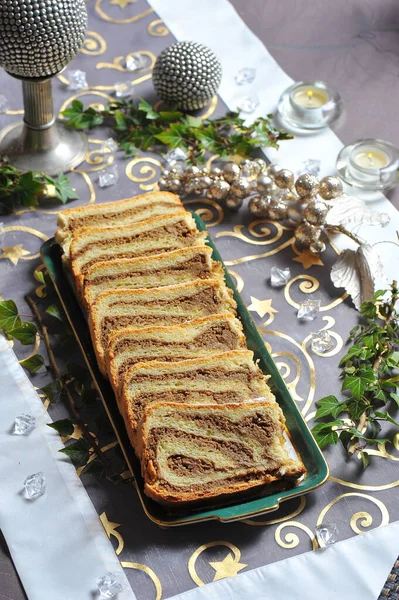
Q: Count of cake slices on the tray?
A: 7